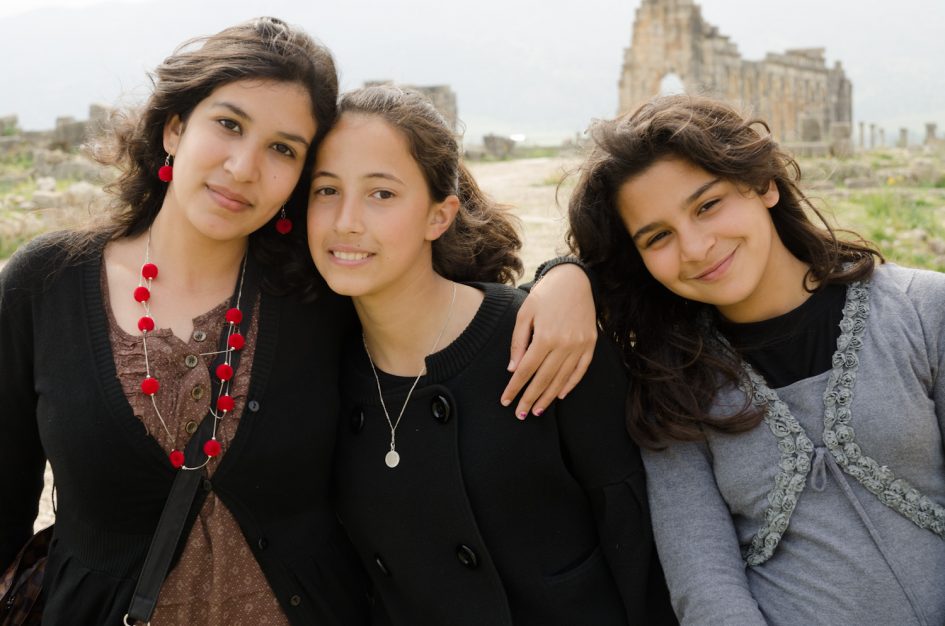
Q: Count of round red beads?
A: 12